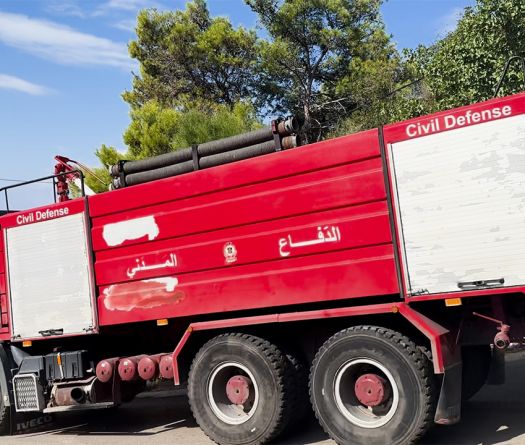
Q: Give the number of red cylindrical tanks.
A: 4